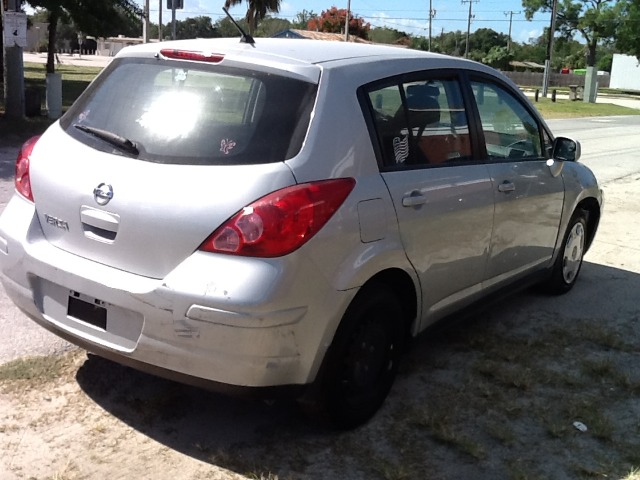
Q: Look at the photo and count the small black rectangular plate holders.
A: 1